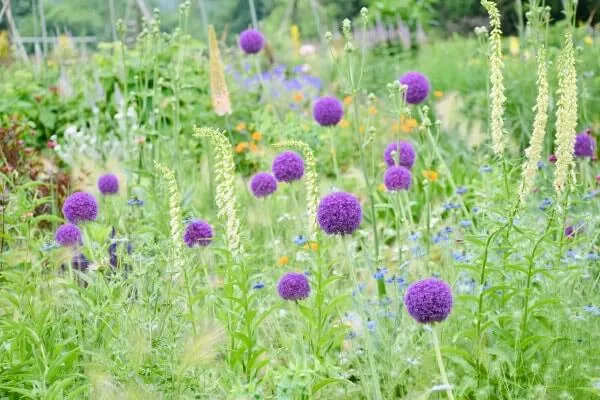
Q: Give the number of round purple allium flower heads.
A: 15